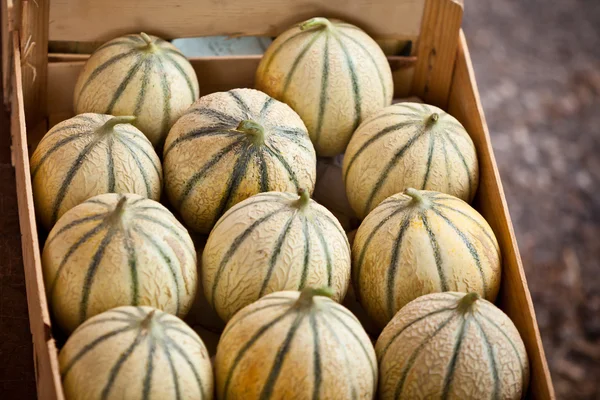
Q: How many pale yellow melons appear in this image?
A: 11